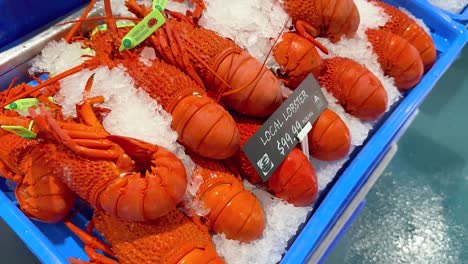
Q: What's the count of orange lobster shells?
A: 13